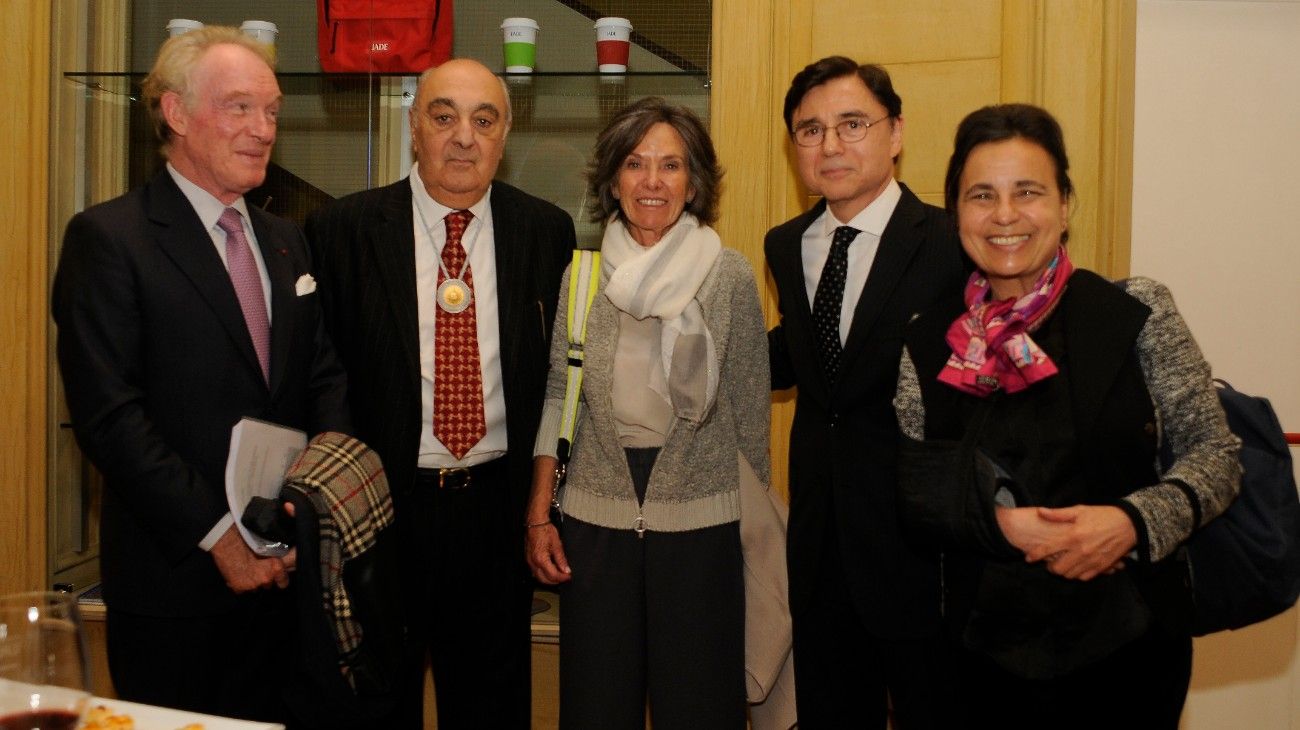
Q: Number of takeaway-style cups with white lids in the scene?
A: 4